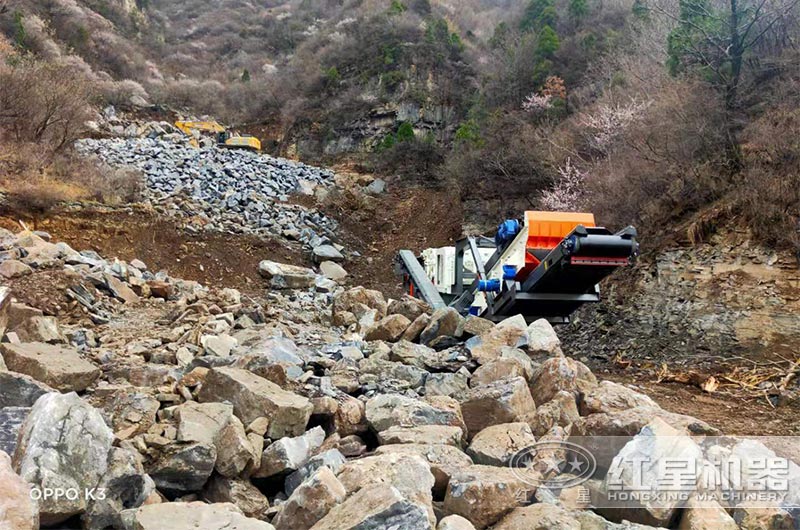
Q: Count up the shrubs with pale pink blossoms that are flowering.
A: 3